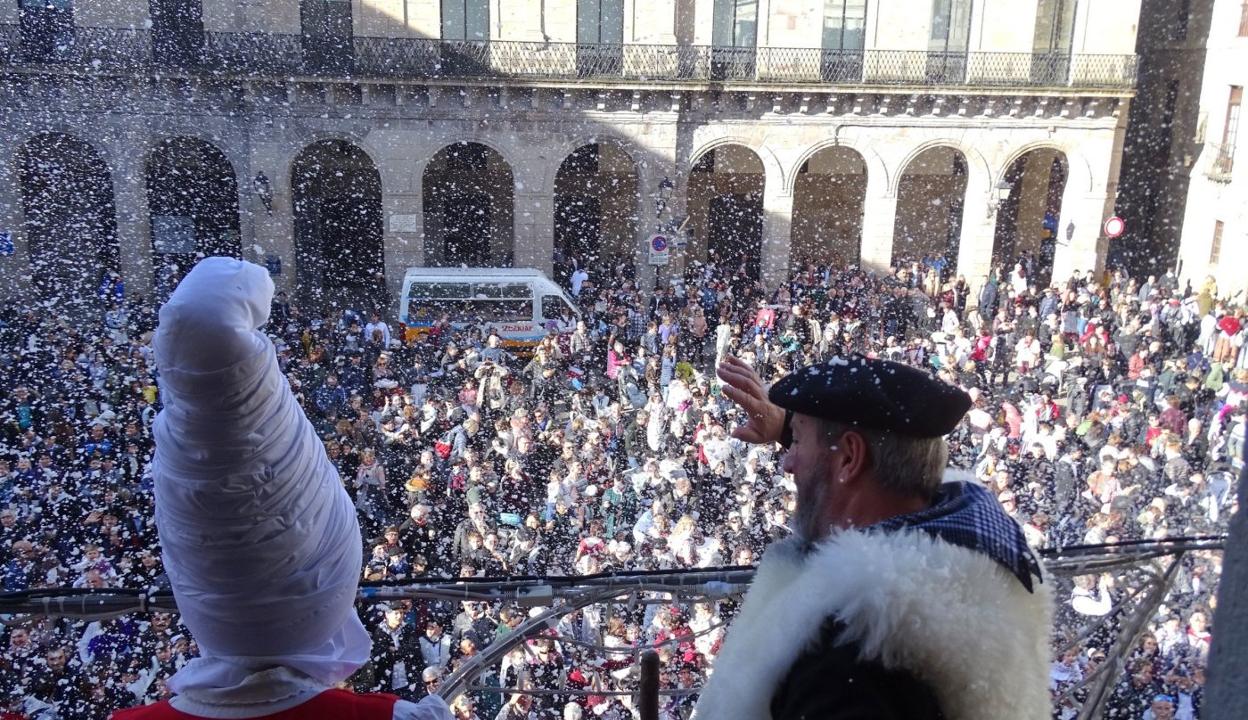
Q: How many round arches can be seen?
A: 9